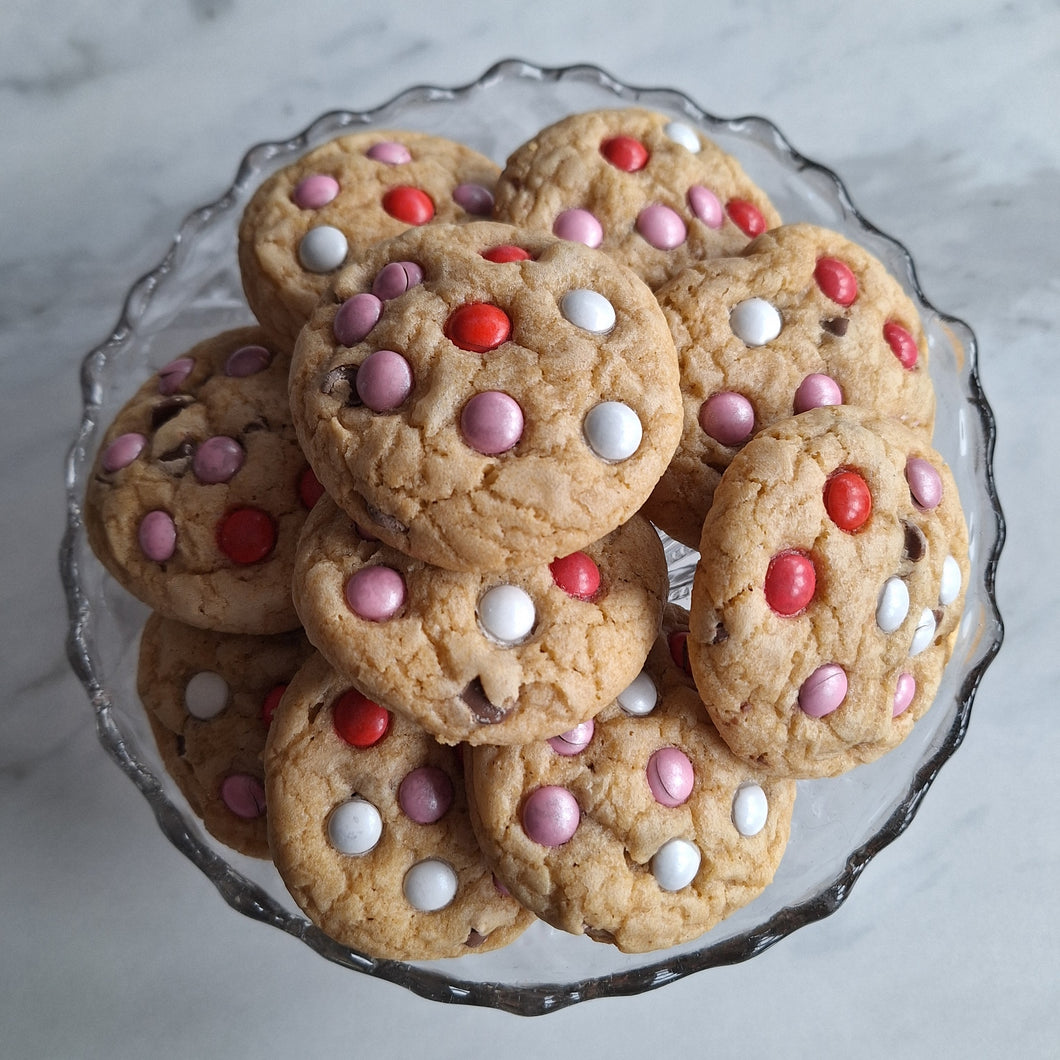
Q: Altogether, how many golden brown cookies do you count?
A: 10